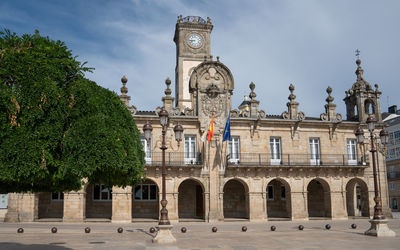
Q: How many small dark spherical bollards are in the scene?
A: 12